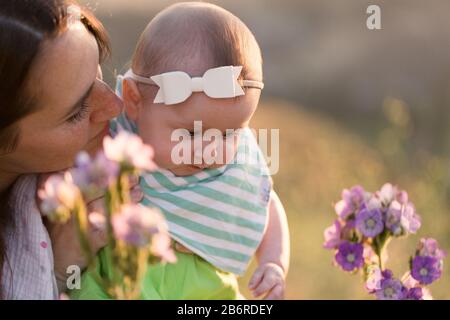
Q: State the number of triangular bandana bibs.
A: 1